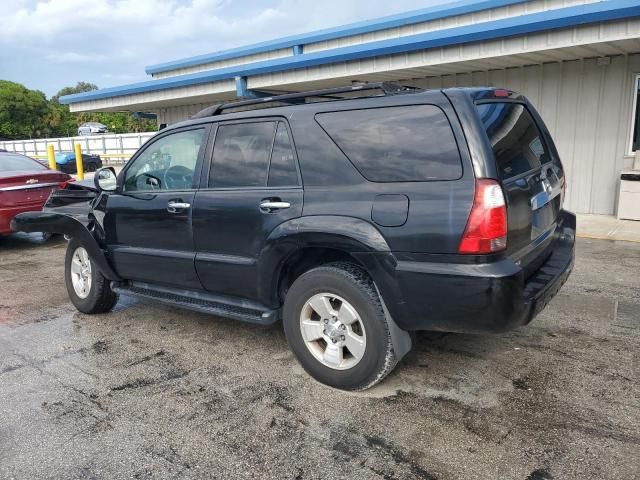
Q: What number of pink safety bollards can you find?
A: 0